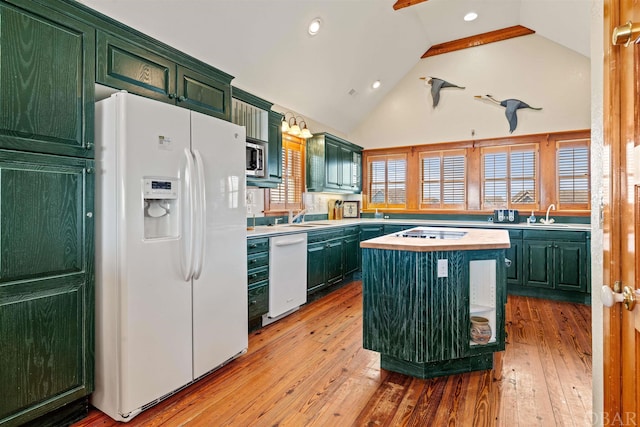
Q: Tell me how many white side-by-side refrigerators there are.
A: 1